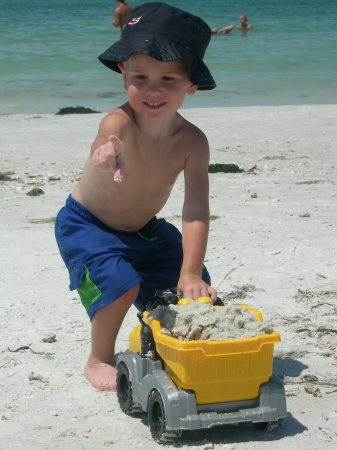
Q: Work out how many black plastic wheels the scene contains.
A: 3